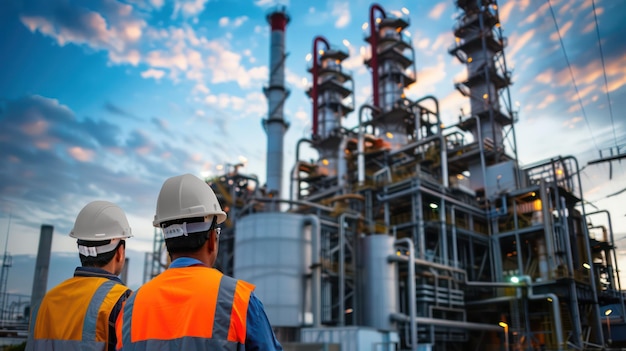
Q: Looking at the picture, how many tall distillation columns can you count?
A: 3